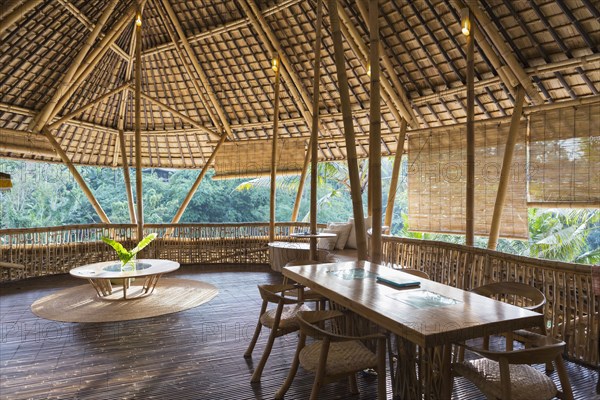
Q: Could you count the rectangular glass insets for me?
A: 2